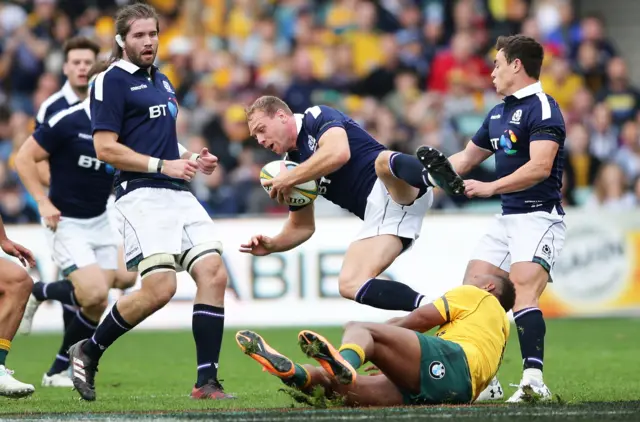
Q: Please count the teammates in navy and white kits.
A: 5